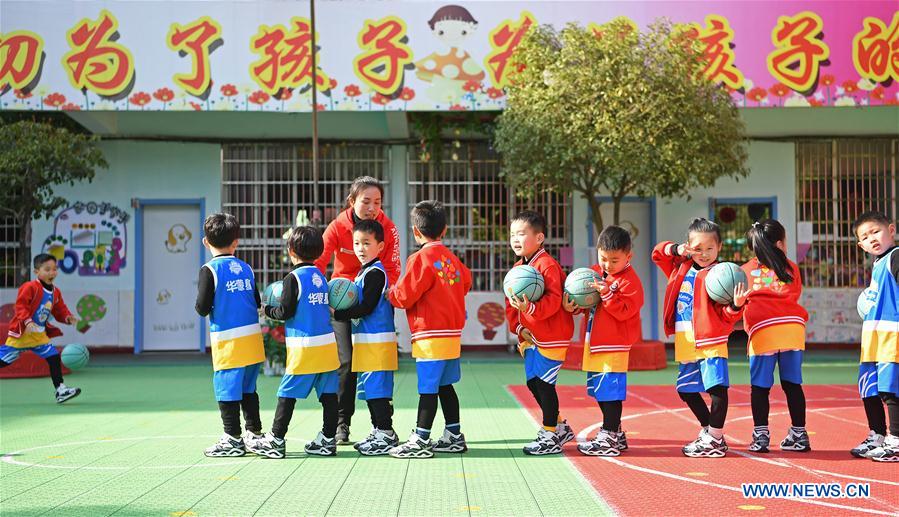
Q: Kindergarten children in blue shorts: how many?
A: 10